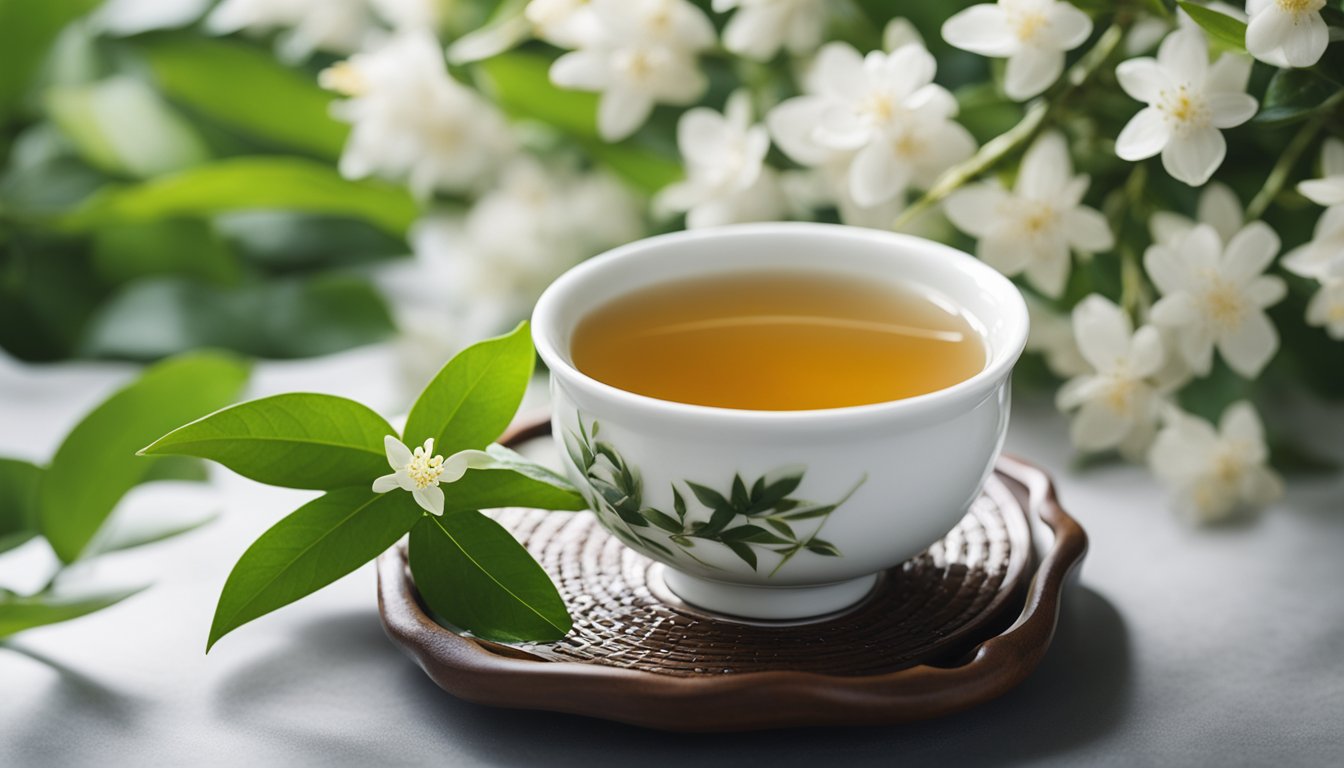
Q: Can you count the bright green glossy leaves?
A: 5